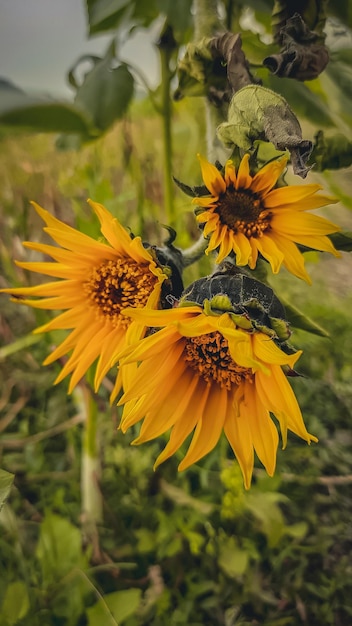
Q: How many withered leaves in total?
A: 3